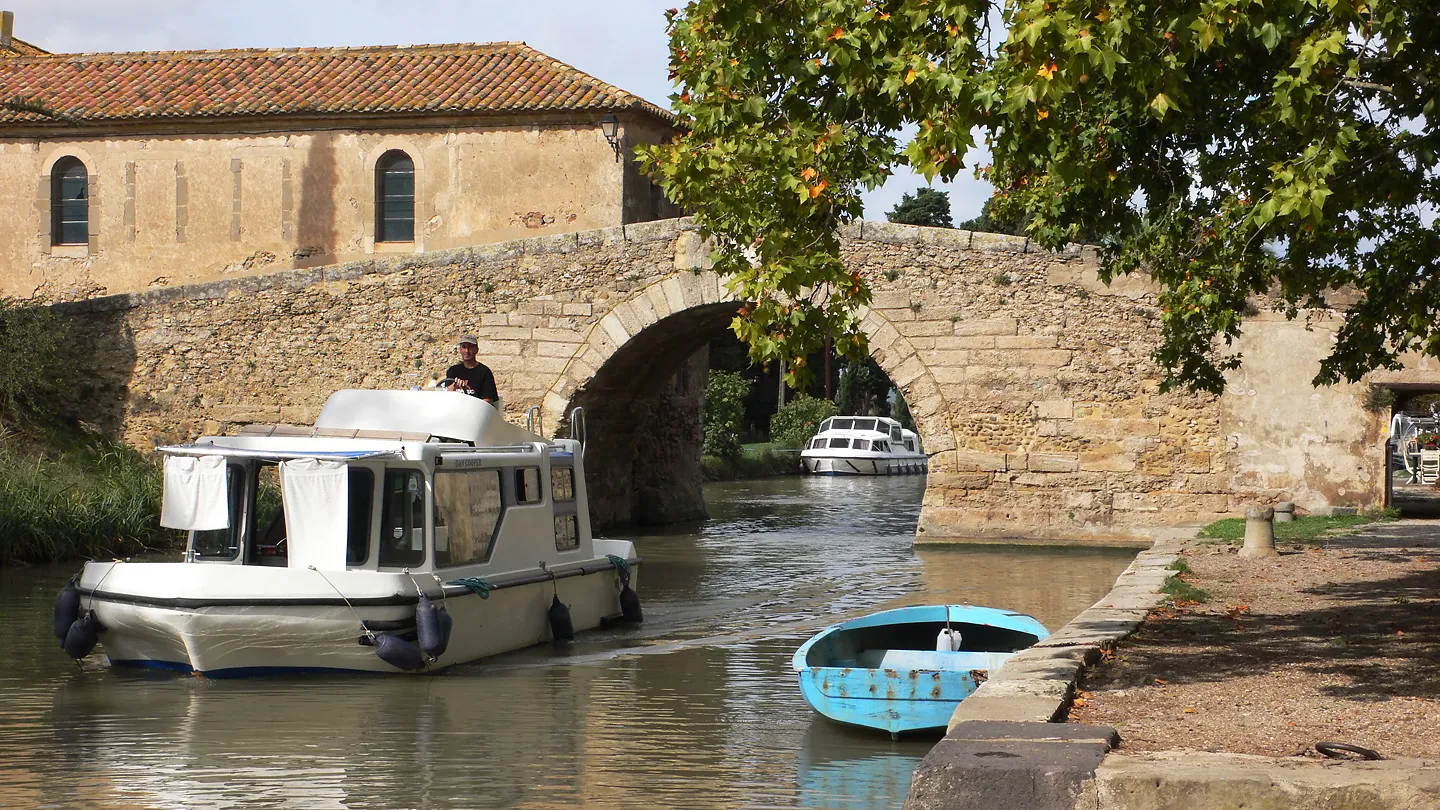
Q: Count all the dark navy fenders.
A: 7